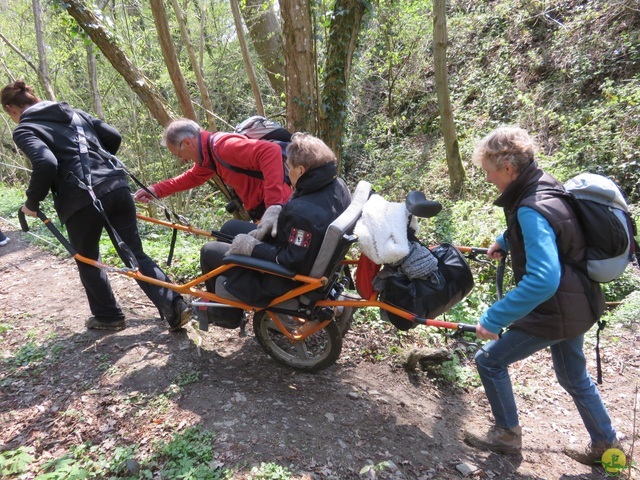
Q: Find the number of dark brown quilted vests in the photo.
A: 1